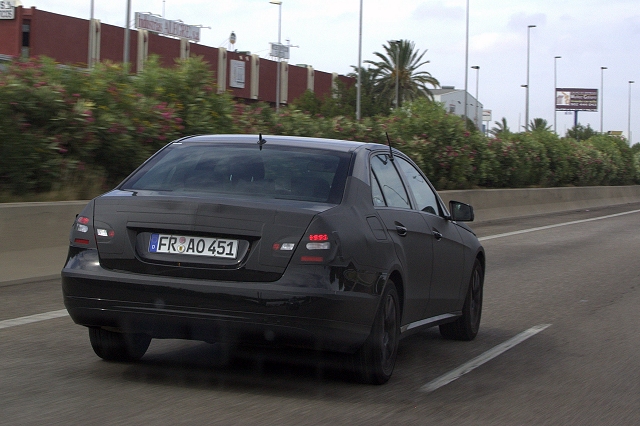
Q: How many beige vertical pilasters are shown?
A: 8